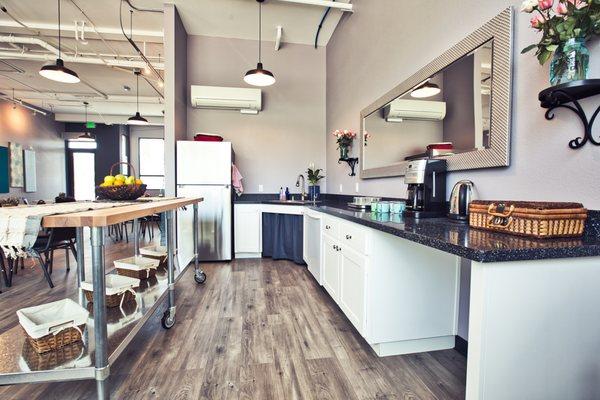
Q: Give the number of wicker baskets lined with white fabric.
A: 4